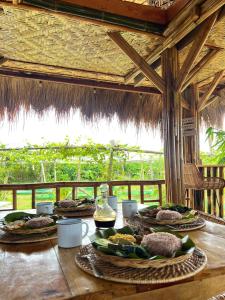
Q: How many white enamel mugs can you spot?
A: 4